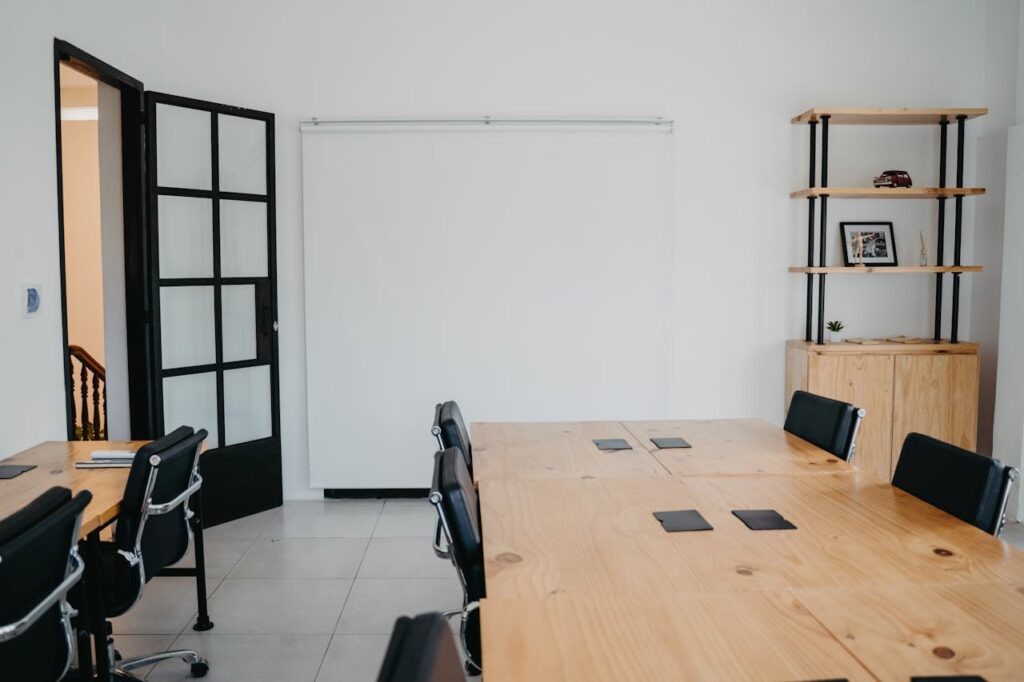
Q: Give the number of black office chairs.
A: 7